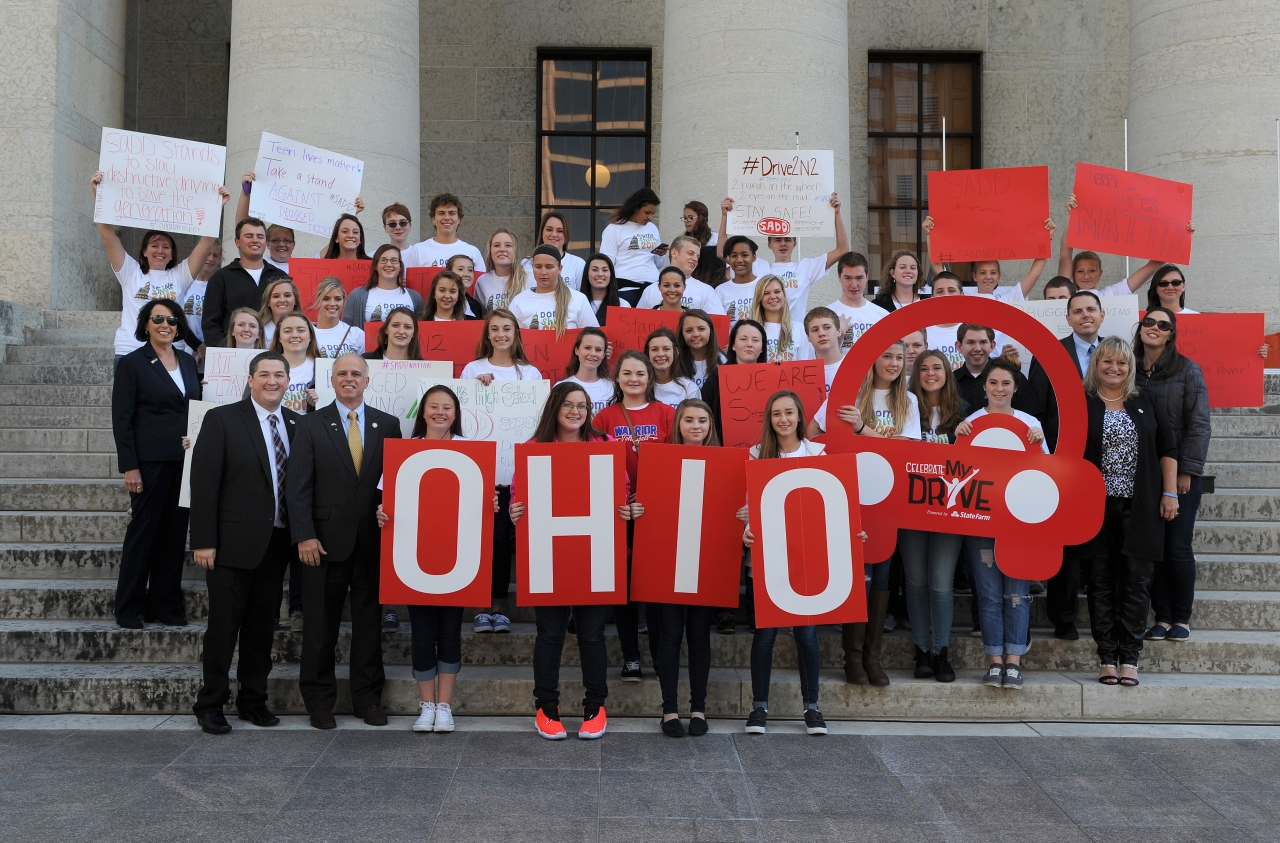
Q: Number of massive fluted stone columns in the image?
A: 3